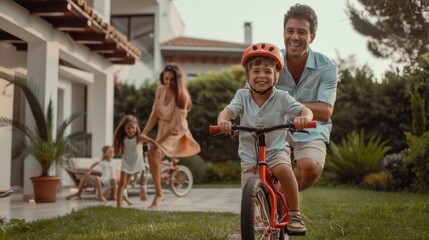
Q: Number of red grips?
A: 2